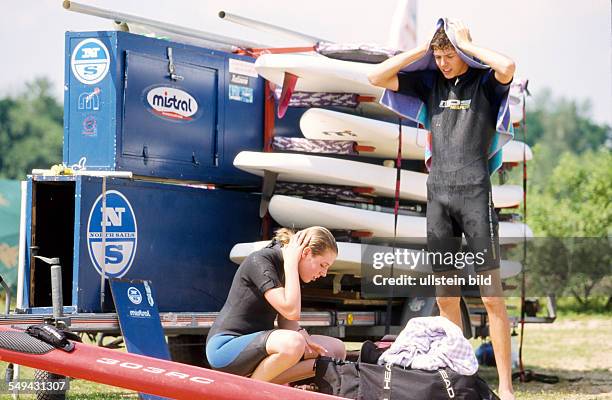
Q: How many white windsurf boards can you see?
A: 5